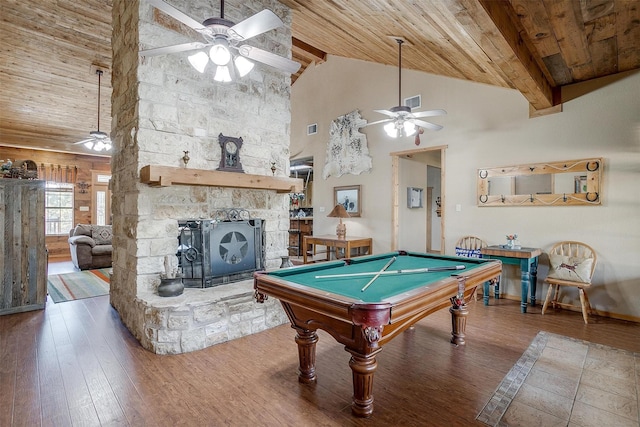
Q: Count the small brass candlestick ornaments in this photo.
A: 2